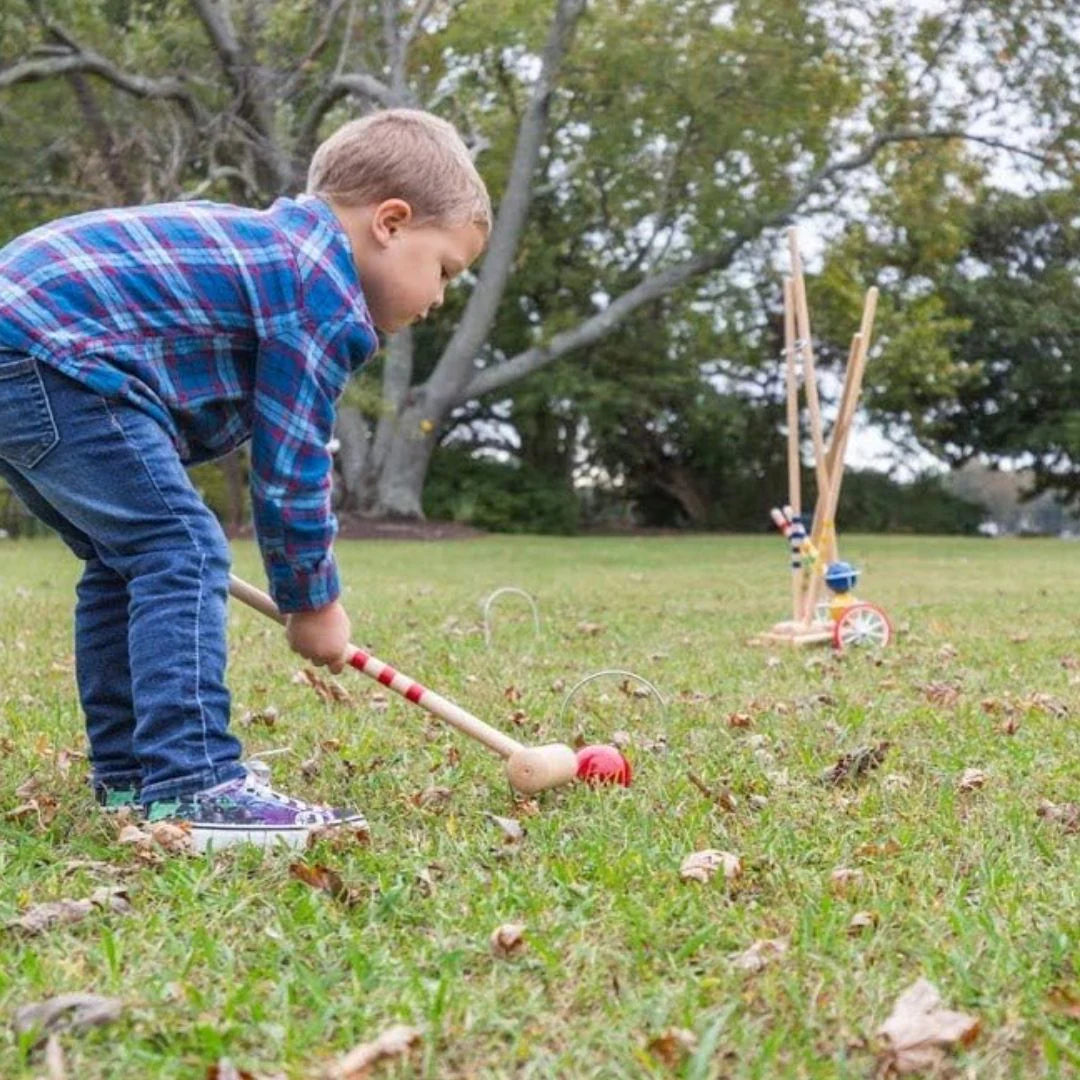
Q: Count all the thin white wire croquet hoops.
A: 2